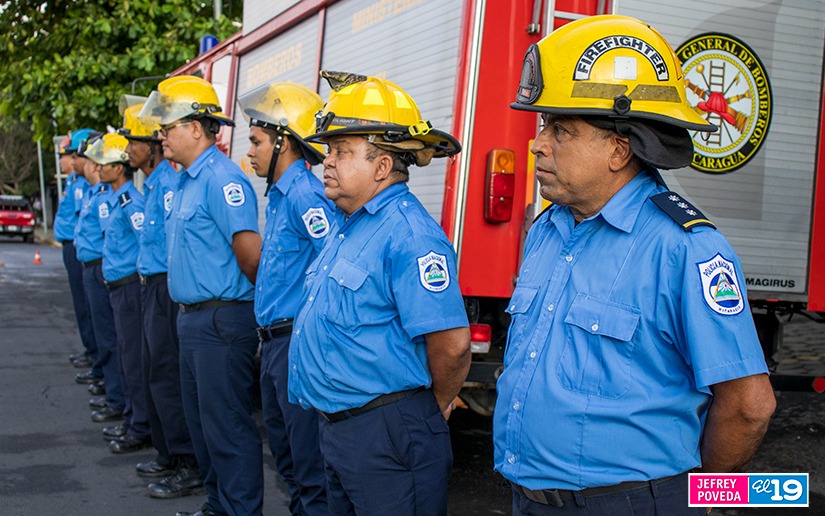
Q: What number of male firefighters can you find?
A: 9